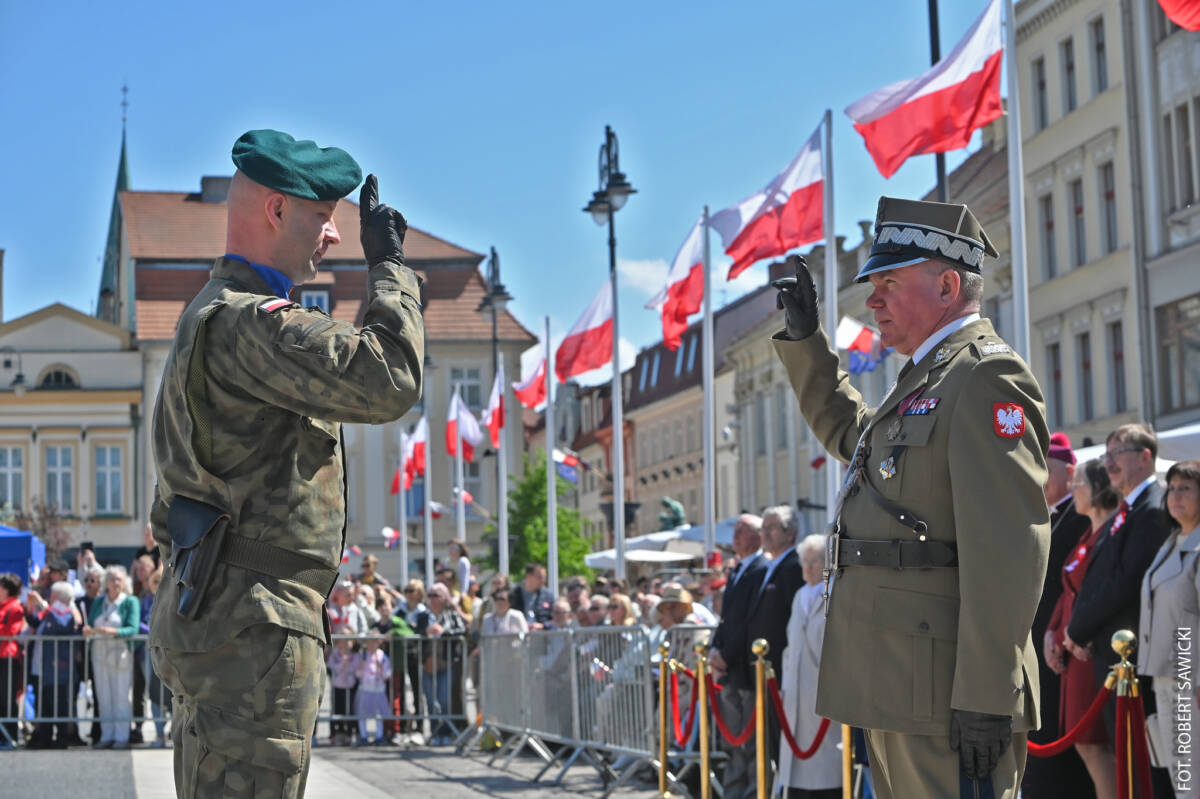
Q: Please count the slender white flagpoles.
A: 9